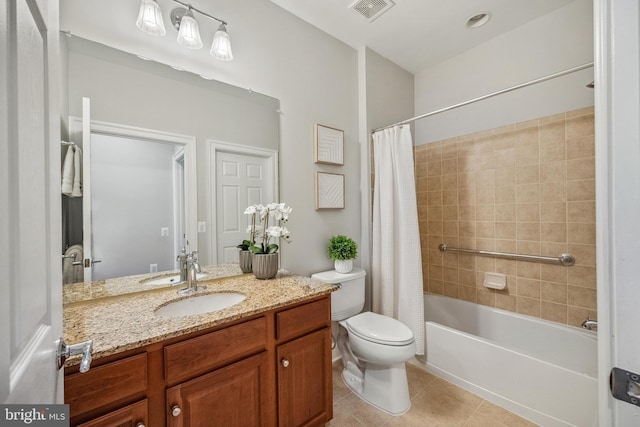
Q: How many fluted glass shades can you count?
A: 3